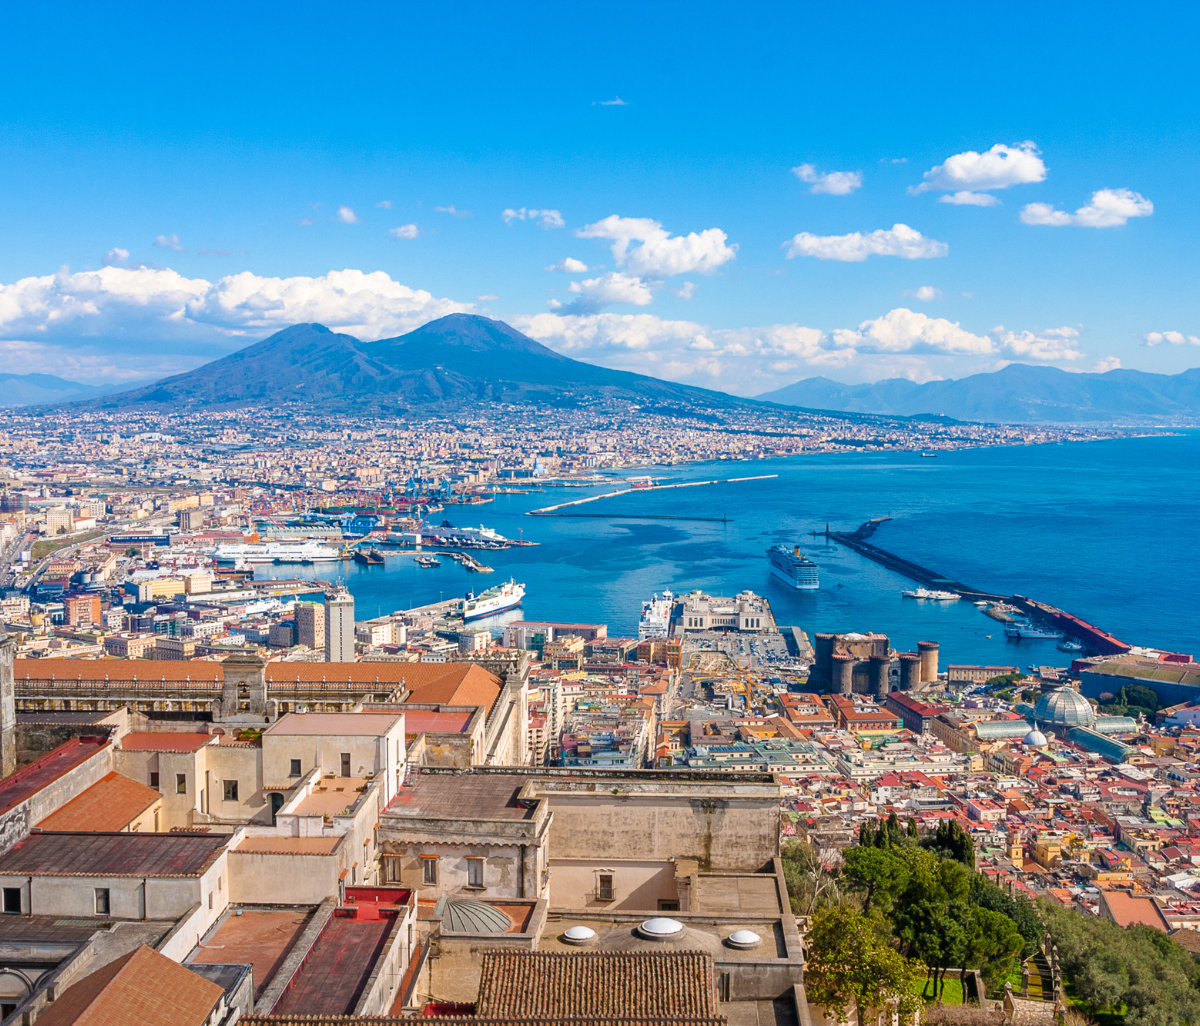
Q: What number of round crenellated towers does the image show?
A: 5